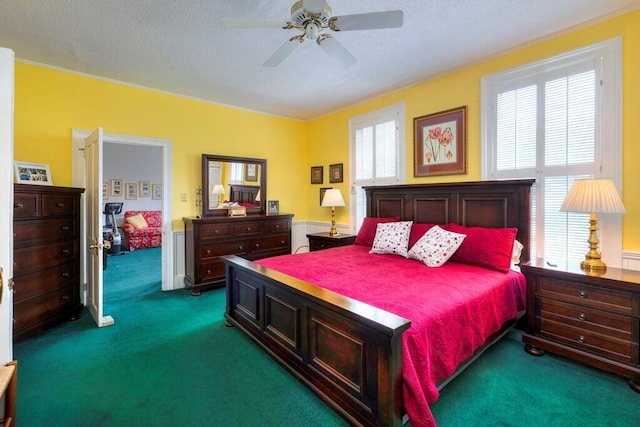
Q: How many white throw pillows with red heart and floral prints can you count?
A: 2